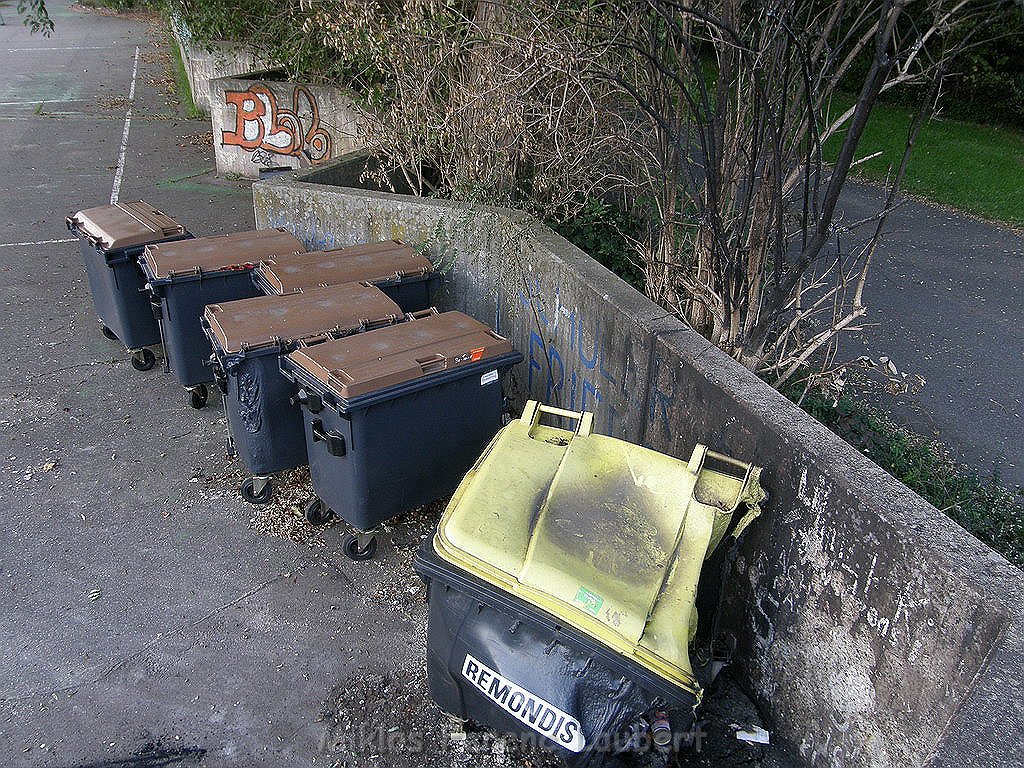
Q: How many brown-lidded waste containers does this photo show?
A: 5